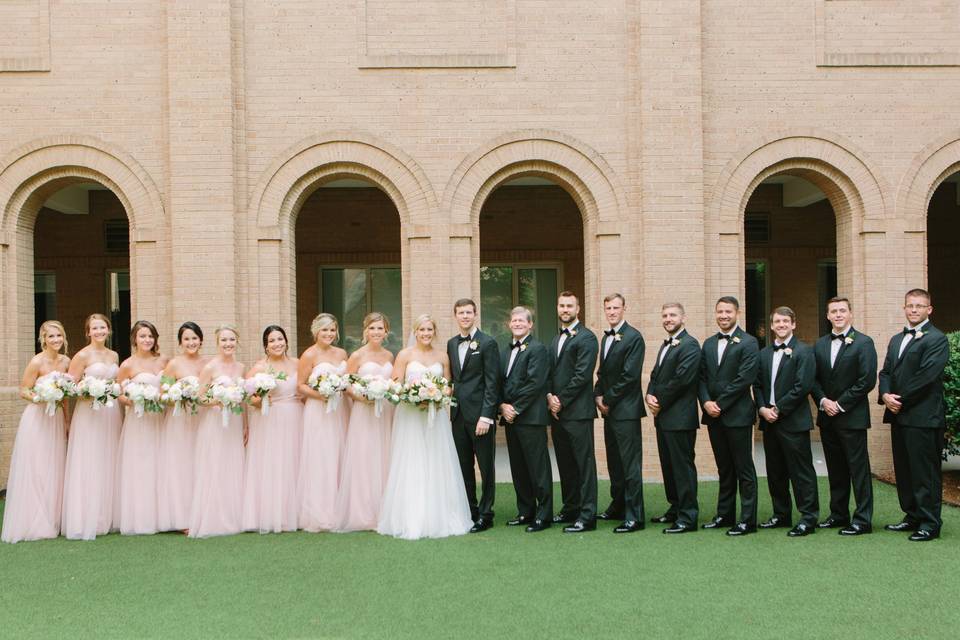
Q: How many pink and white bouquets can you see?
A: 9